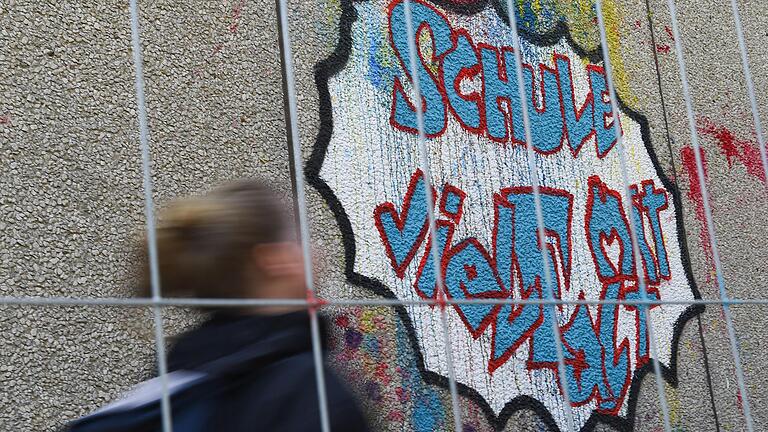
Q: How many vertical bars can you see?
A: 7